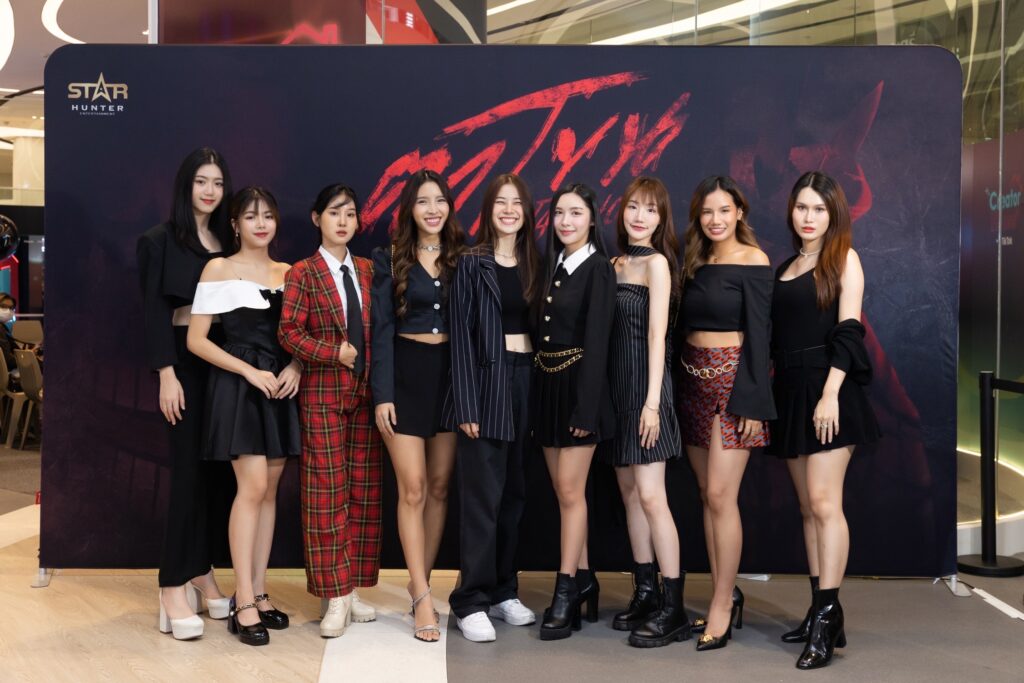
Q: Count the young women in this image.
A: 9